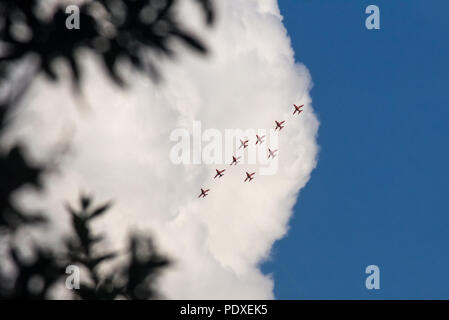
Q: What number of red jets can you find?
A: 9